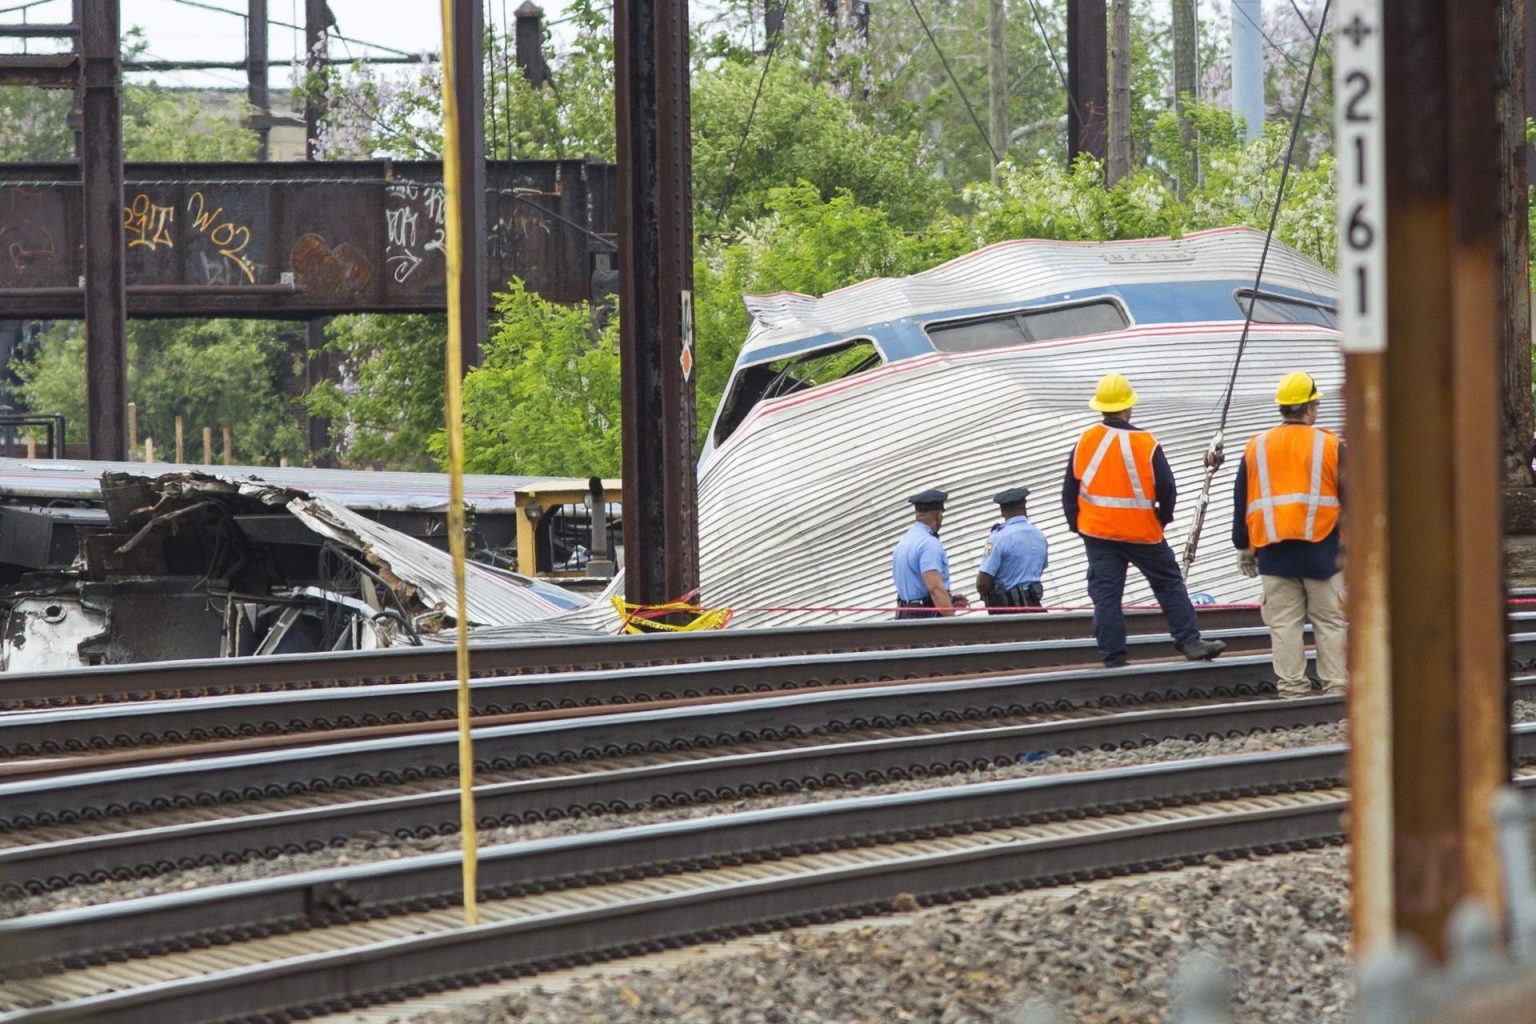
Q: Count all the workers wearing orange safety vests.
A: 2